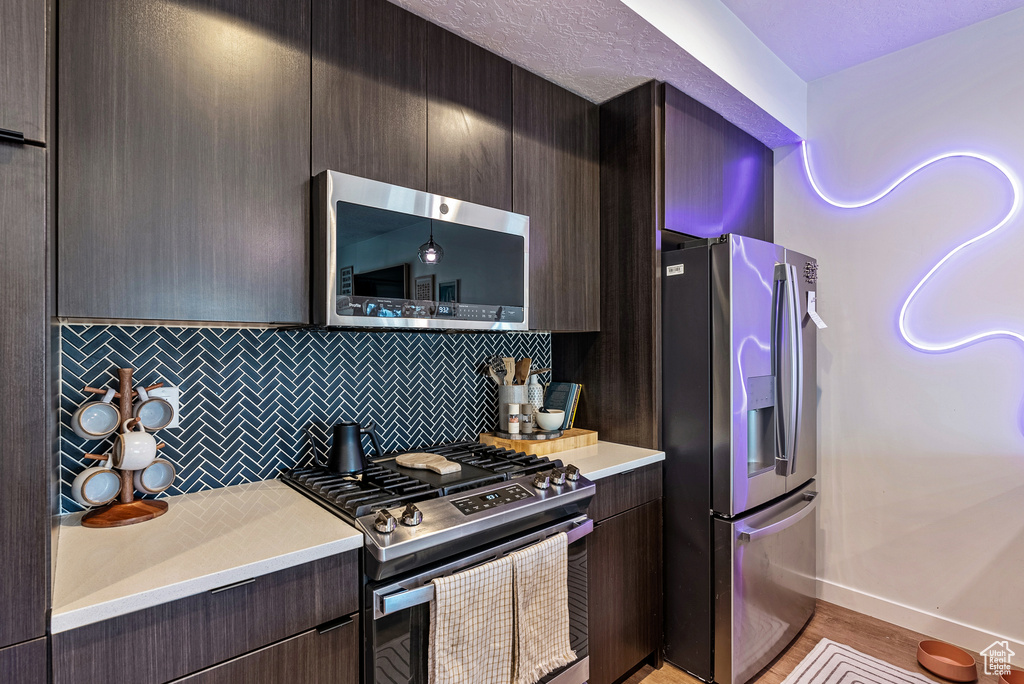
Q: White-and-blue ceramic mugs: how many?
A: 5